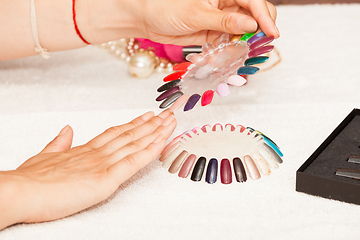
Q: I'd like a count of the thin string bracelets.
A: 2